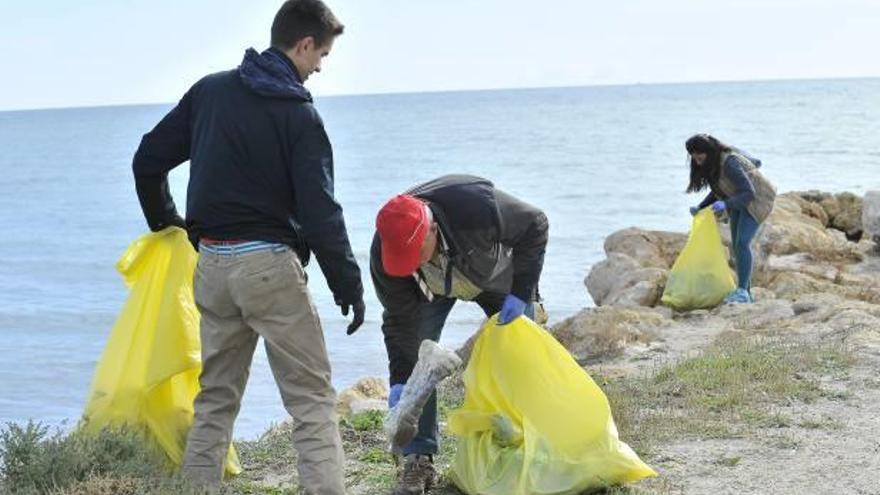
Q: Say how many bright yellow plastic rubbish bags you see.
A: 3